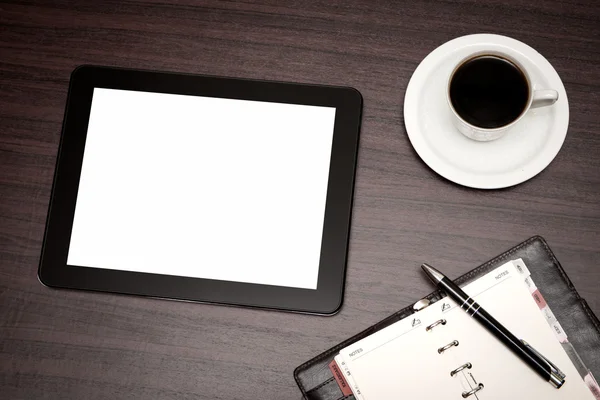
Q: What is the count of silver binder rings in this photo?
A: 4